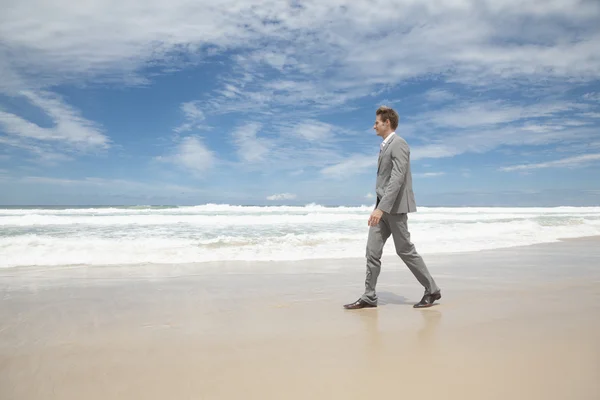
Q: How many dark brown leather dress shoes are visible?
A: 2